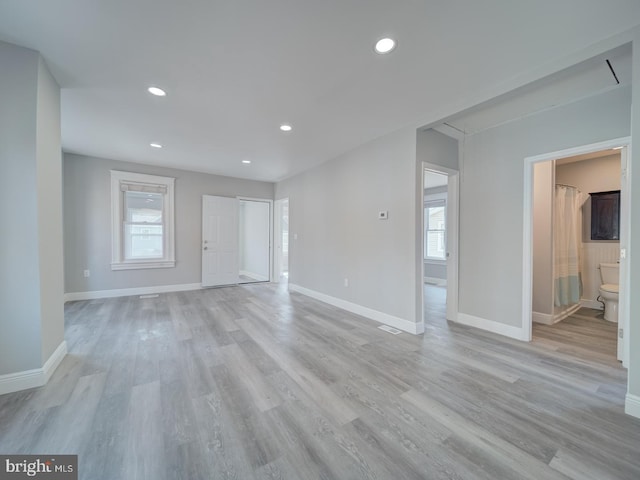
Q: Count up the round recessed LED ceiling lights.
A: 5